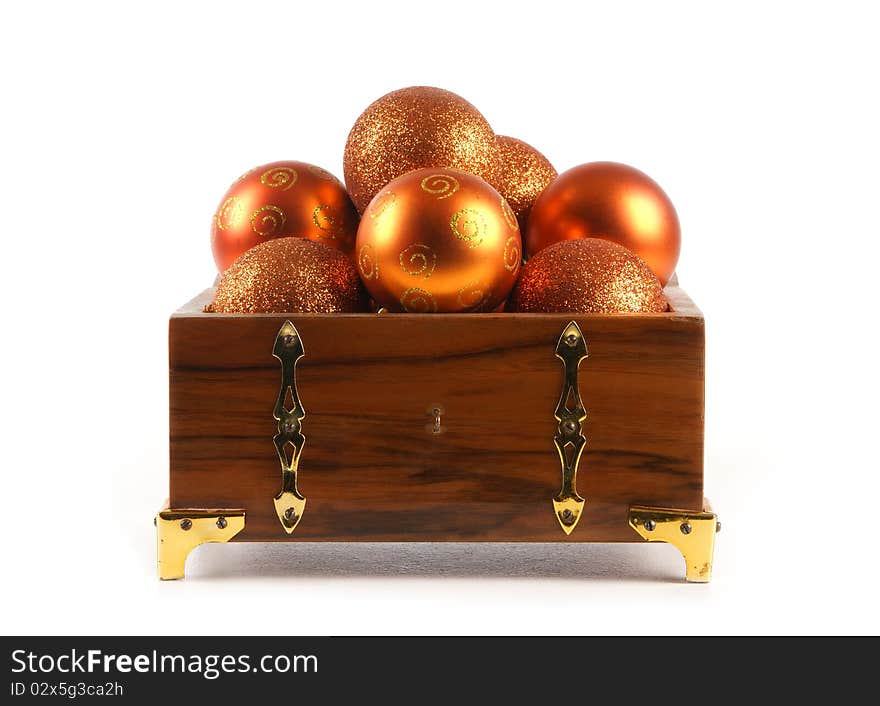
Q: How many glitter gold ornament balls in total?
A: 4